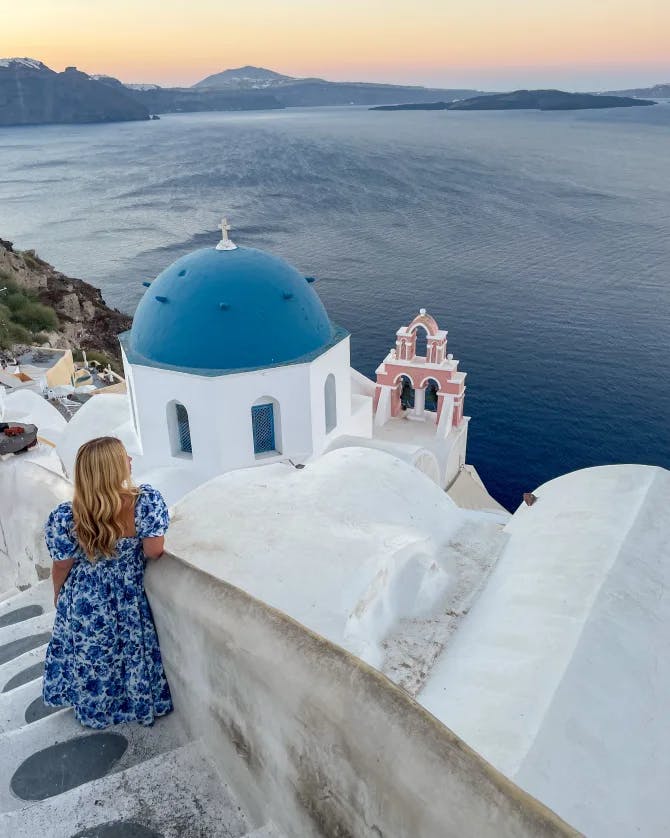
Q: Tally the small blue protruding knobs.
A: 6